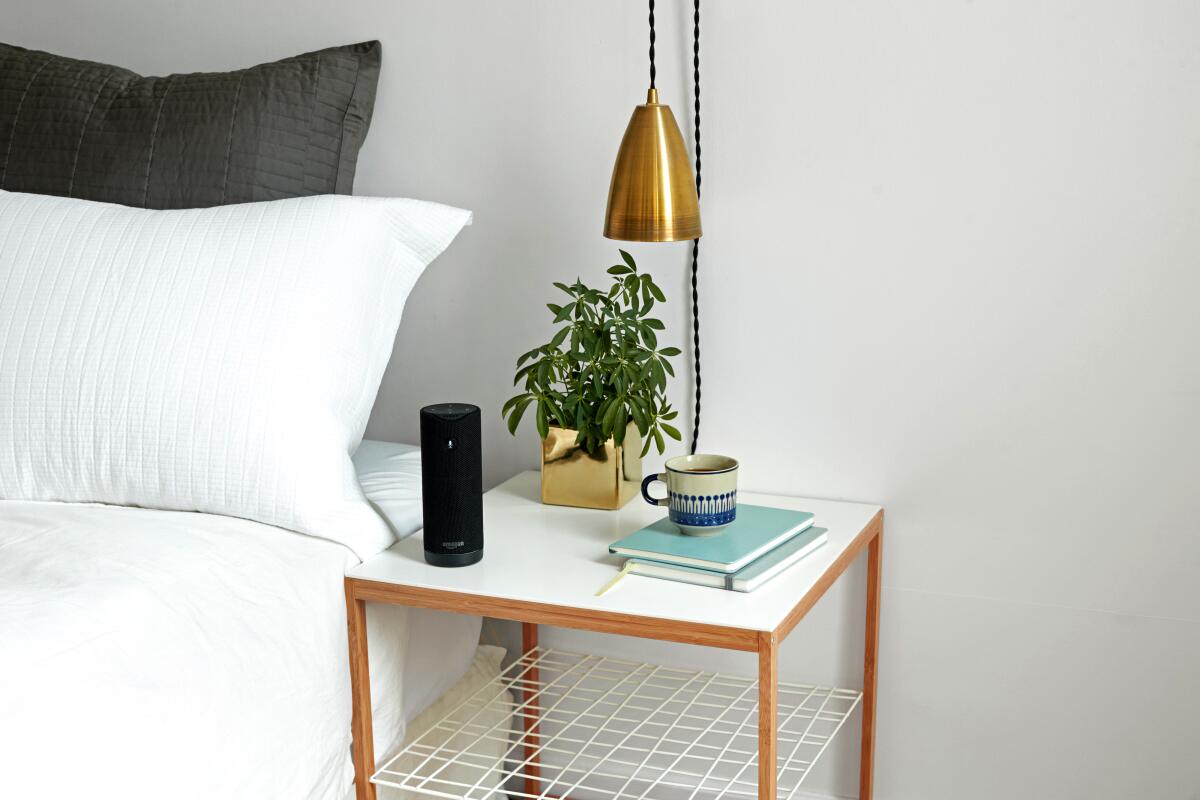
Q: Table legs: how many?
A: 4